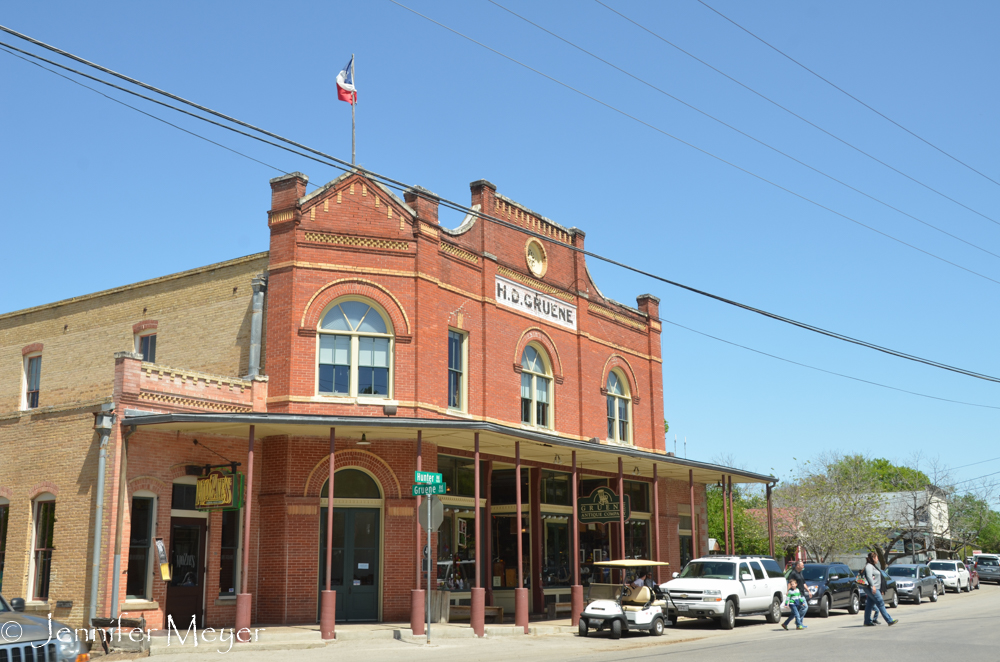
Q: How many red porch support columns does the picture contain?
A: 12